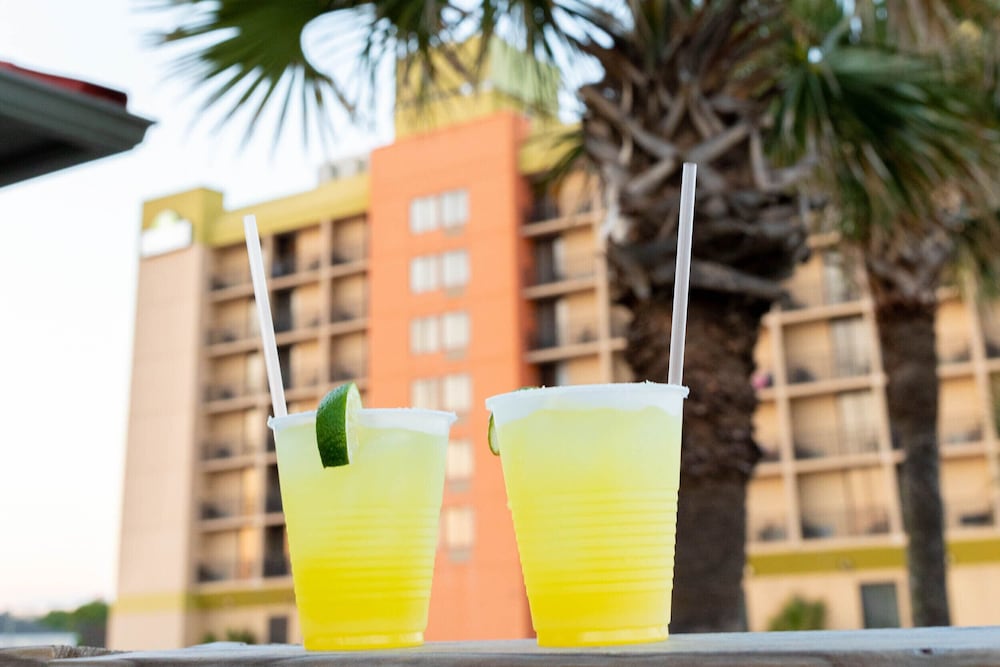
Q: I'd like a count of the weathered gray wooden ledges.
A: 1